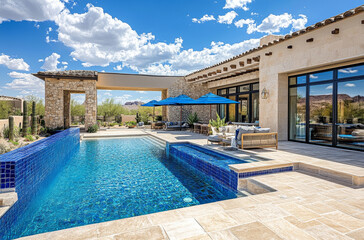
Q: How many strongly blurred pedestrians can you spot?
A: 0